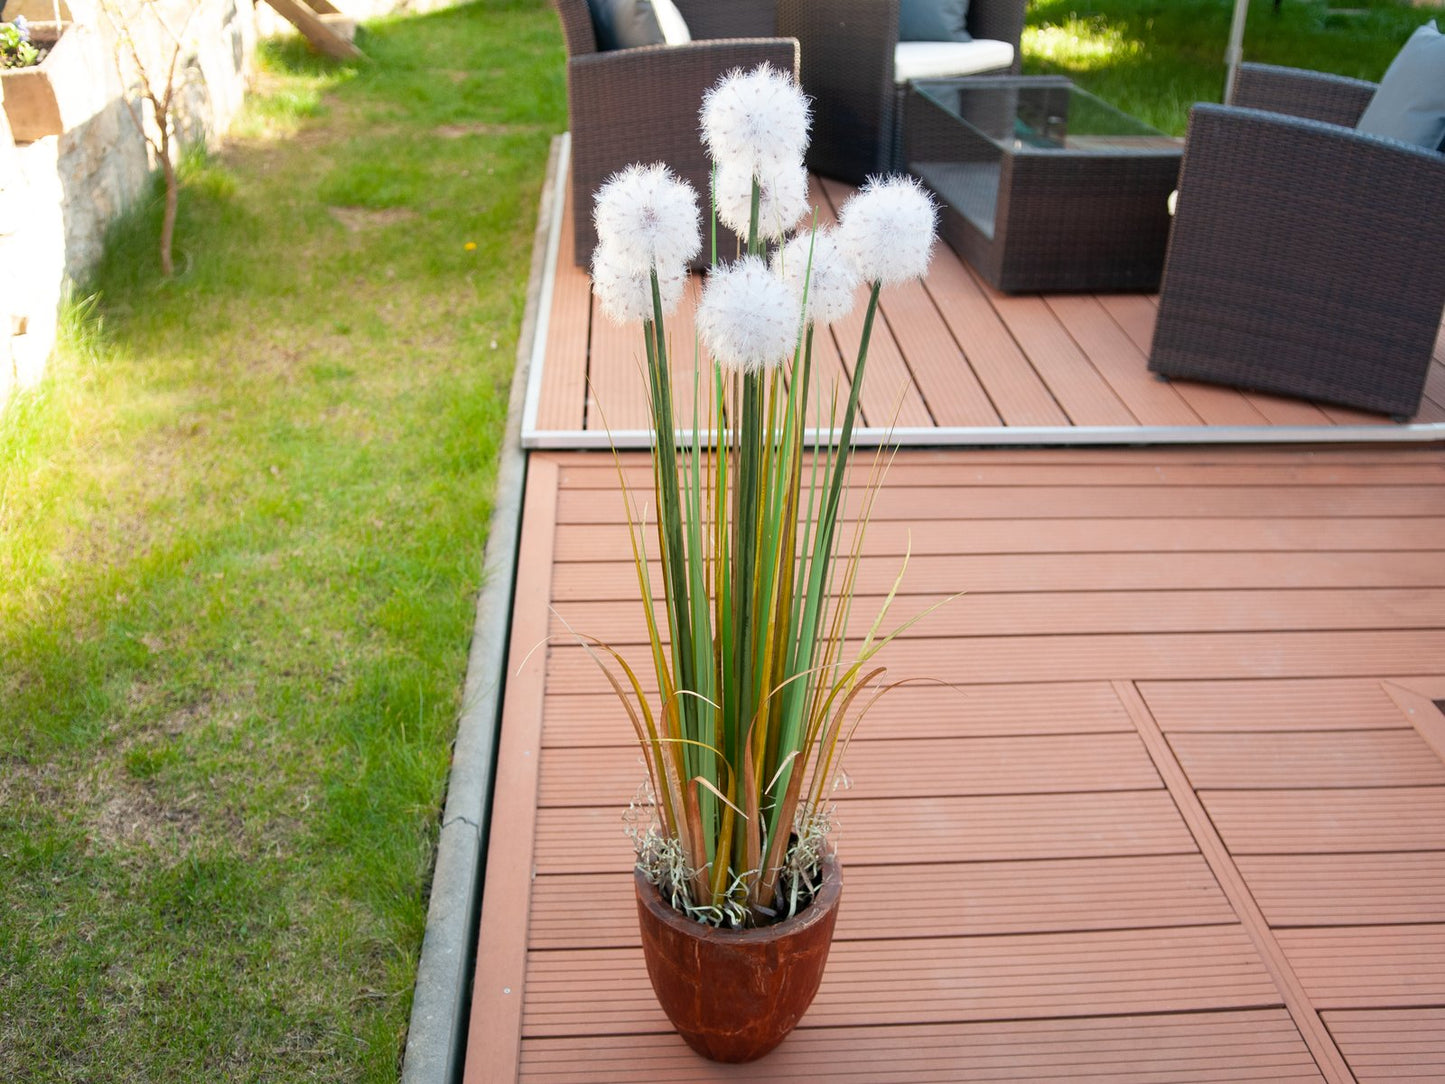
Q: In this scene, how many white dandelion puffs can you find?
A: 7